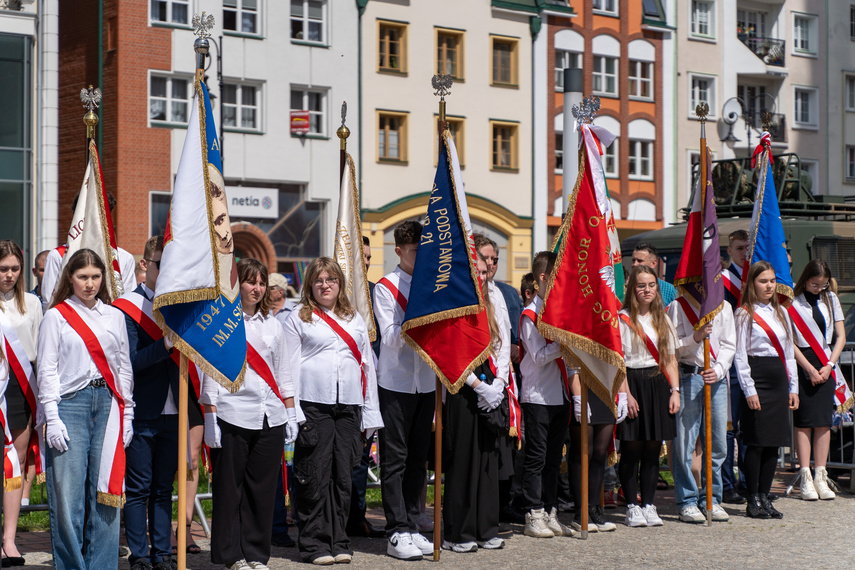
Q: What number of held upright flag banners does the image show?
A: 7